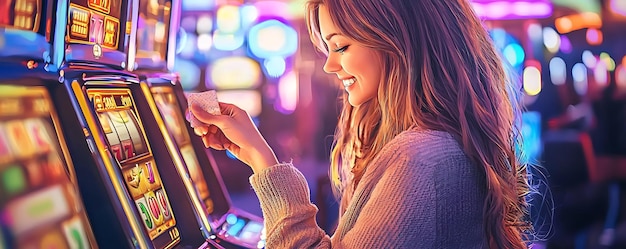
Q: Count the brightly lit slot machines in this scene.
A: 3